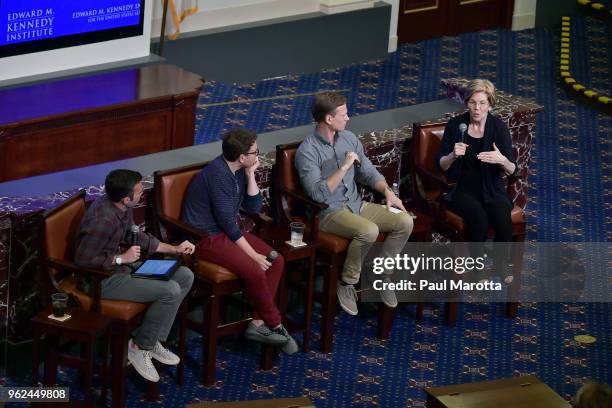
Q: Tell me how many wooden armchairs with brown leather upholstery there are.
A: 4